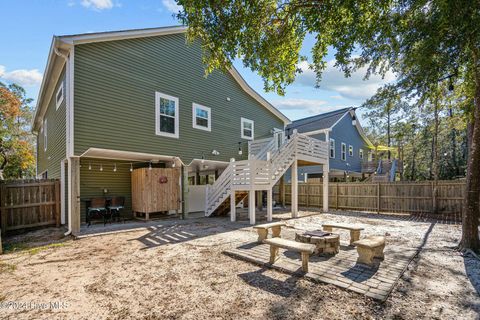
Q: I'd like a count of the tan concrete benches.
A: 4